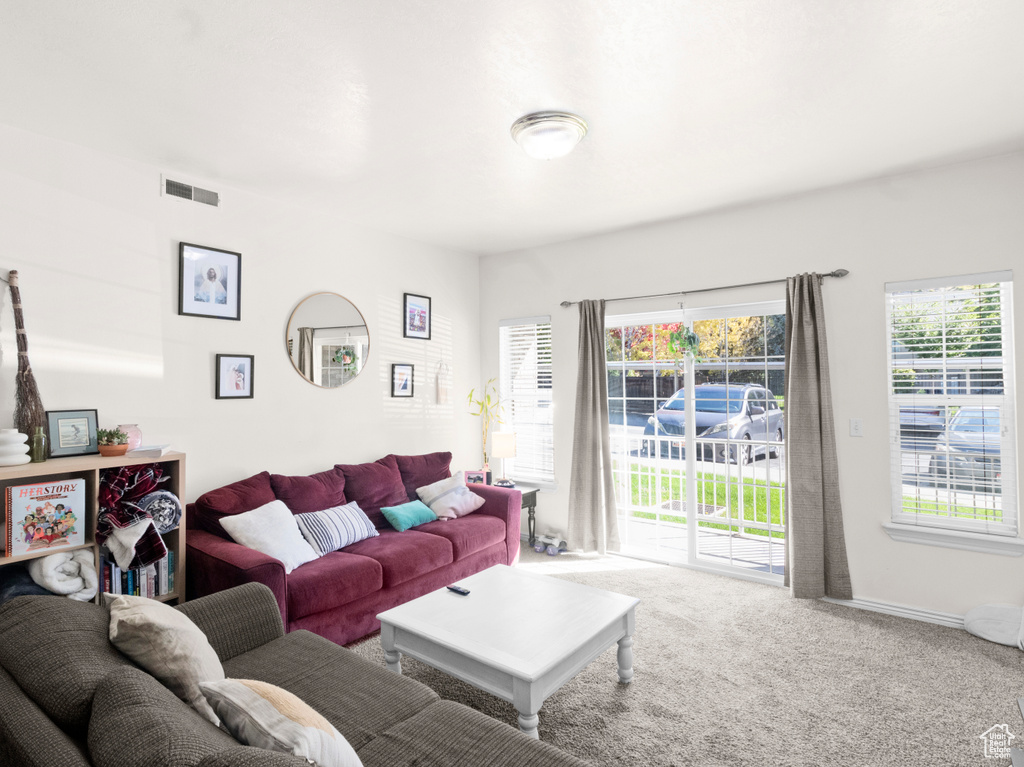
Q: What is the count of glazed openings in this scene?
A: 3